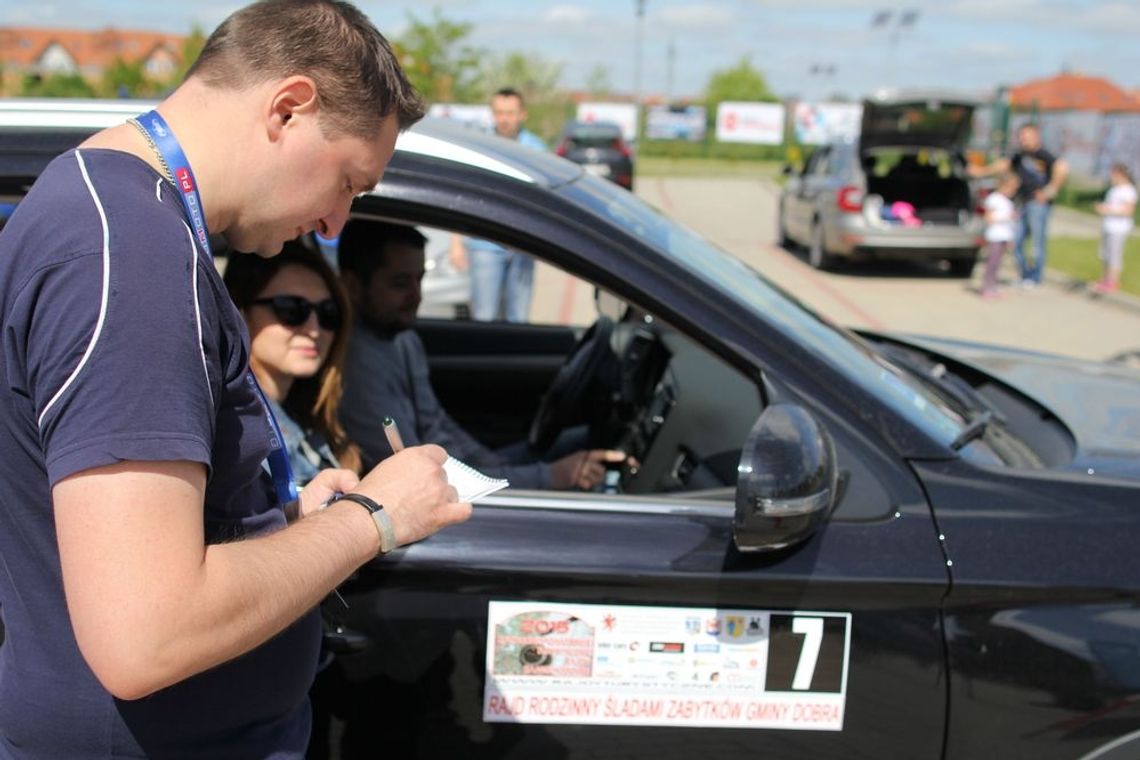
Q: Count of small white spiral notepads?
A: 1